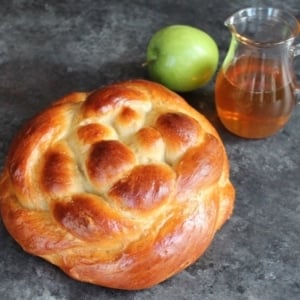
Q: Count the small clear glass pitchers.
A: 1